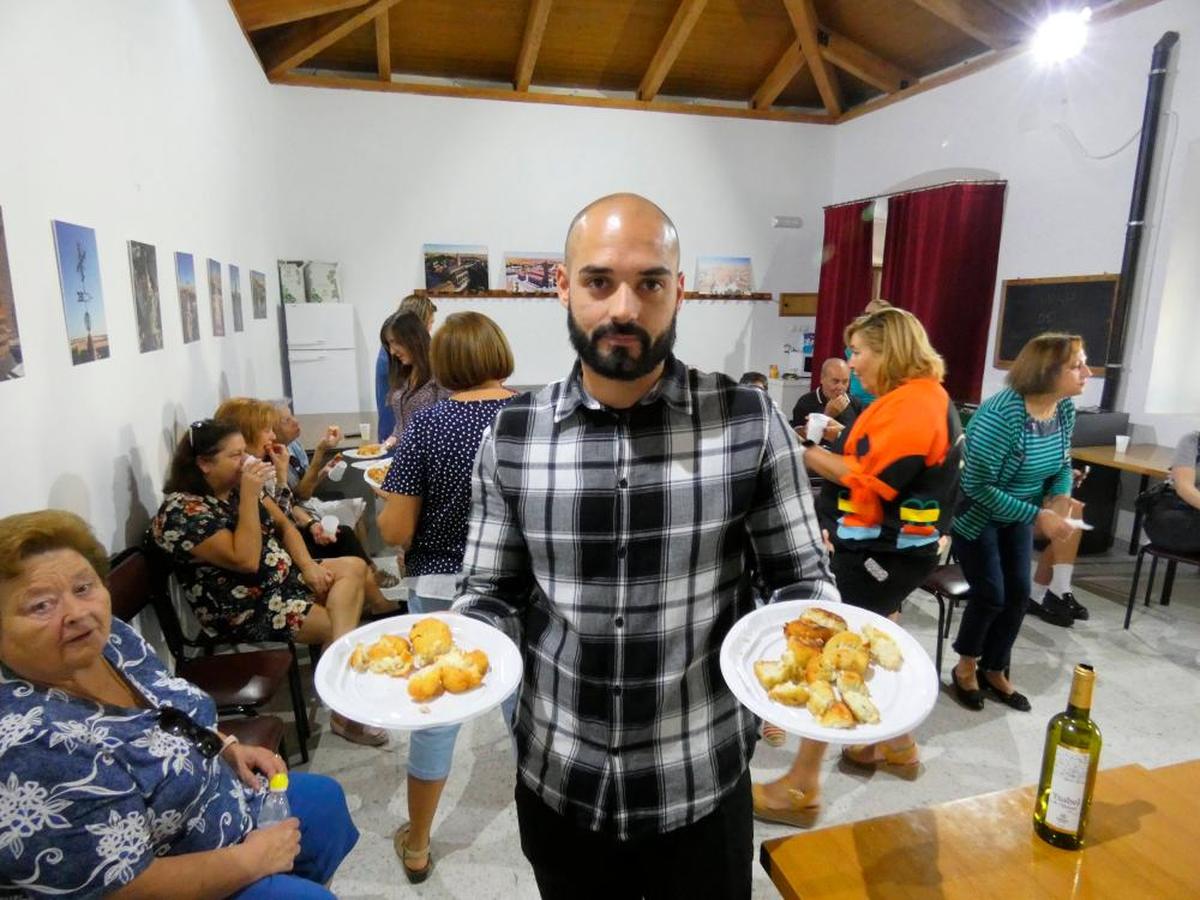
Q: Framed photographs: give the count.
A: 10